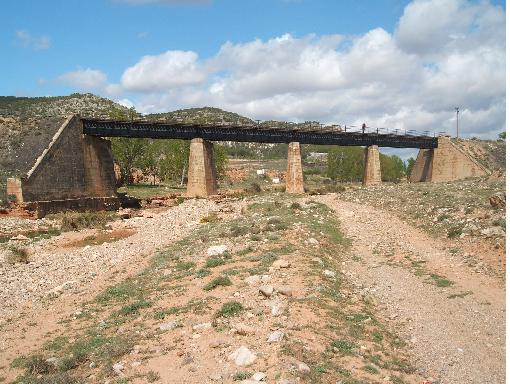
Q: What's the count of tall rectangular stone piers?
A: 3